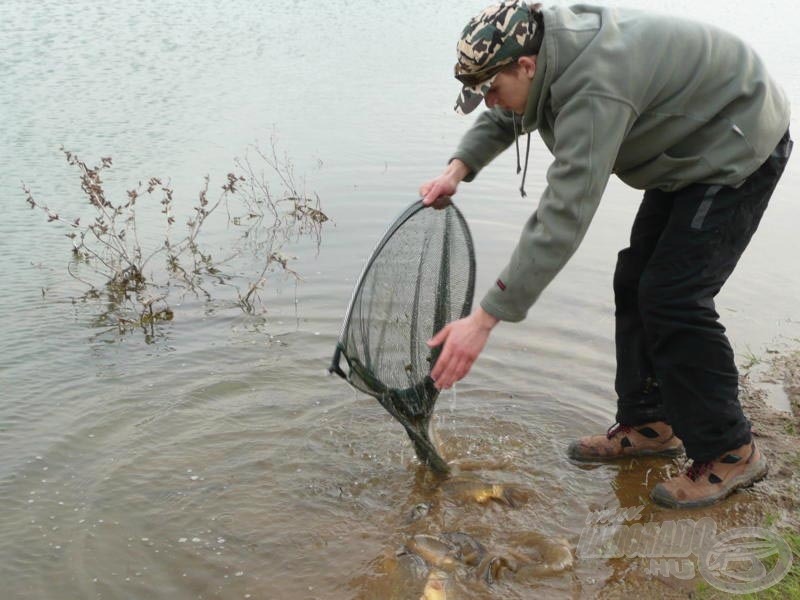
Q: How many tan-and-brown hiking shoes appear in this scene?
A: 2